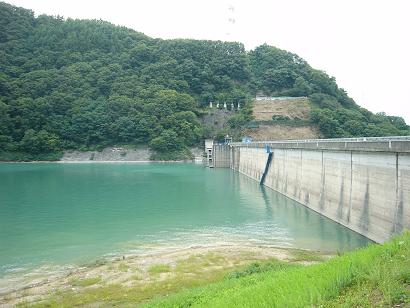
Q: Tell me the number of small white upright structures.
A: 5